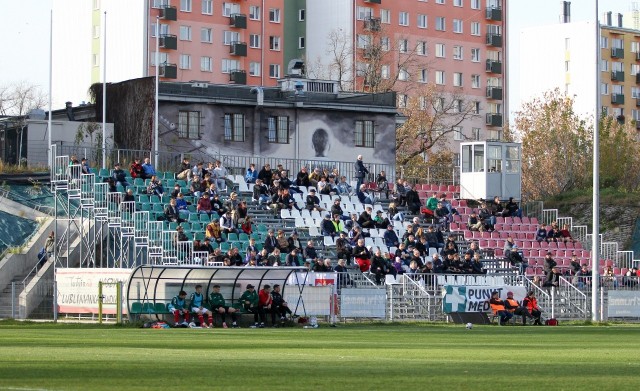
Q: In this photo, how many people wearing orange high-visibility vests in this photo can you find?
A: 2